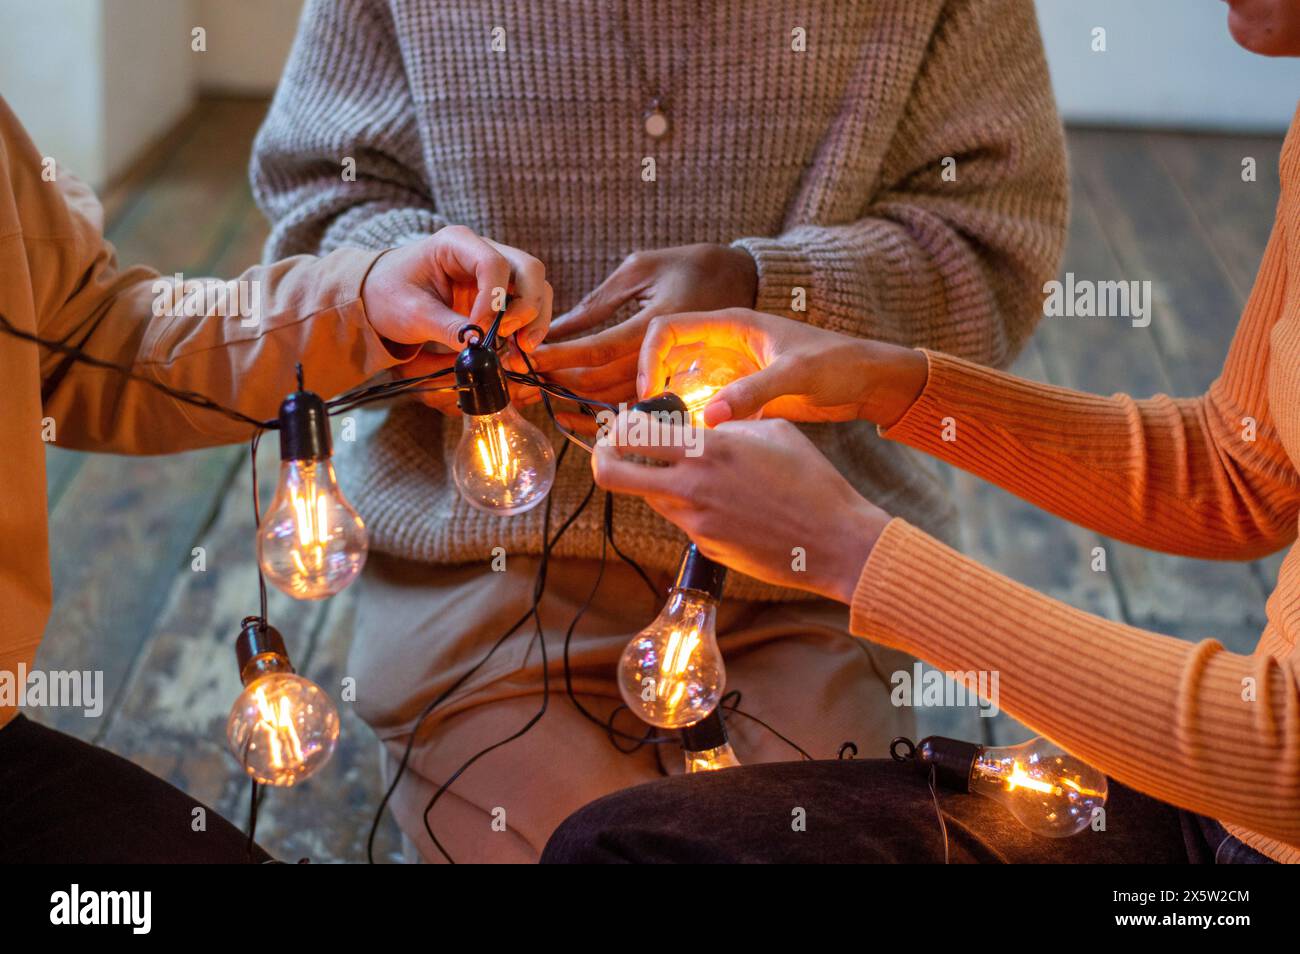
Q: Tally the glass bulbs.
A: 7